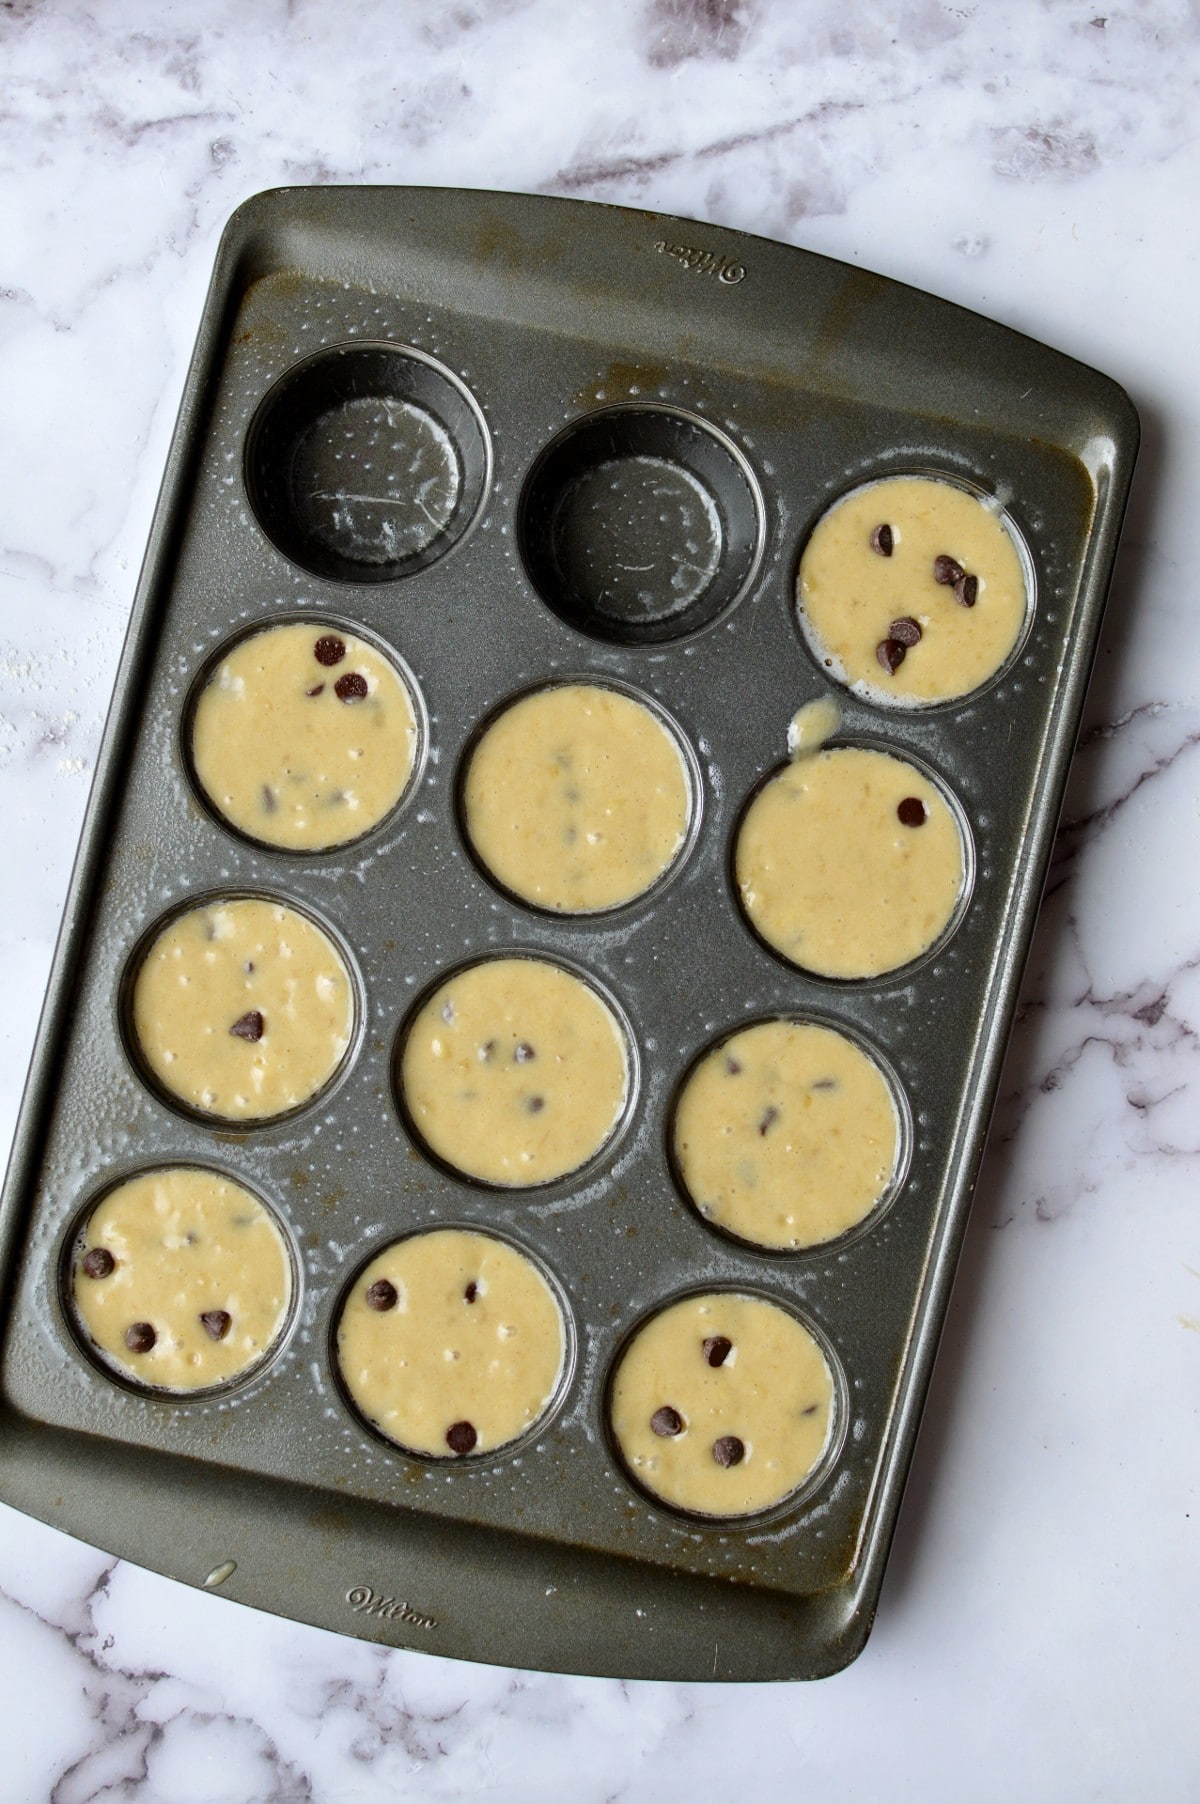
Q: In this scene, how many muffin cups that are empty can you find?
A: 2